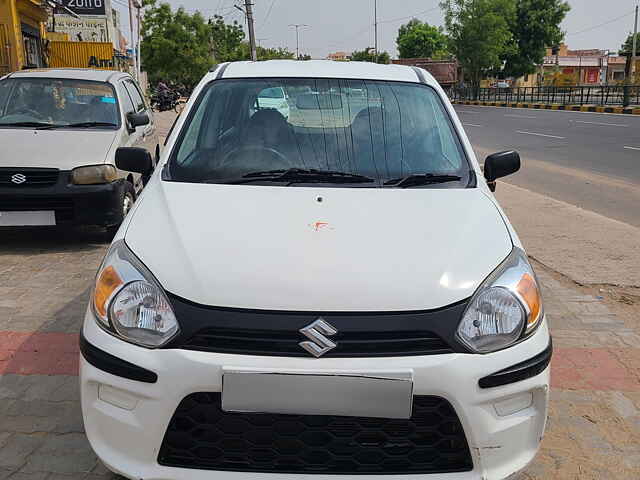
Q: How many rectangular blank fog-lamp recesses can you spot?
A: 2